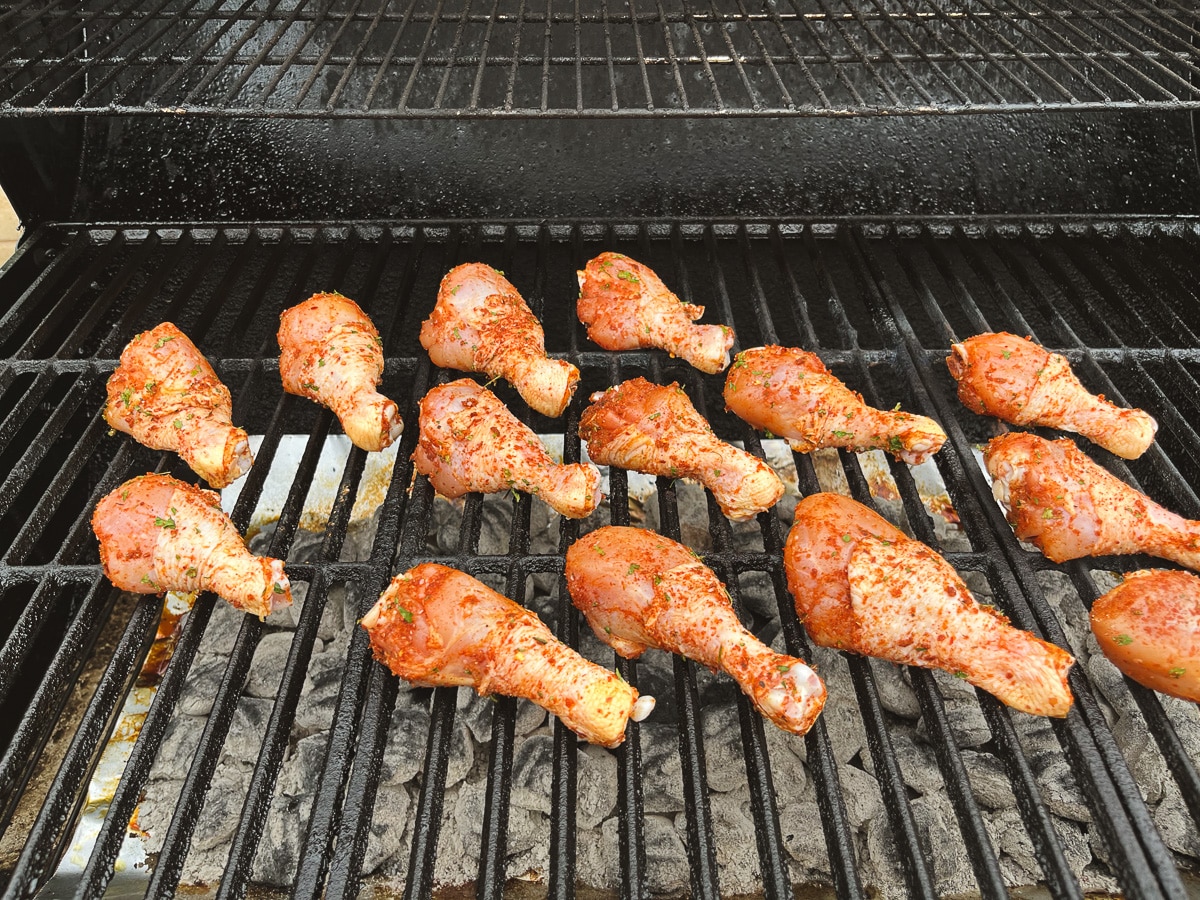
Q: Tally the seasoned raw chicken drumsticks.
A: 14